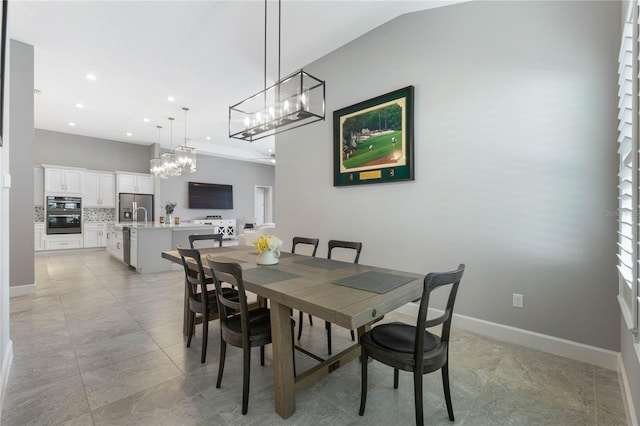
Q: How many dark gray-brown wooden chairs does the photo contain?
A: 6